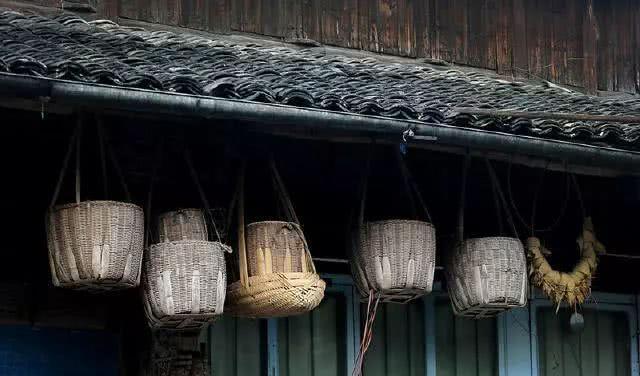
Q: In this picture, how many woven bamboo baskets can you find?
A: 7